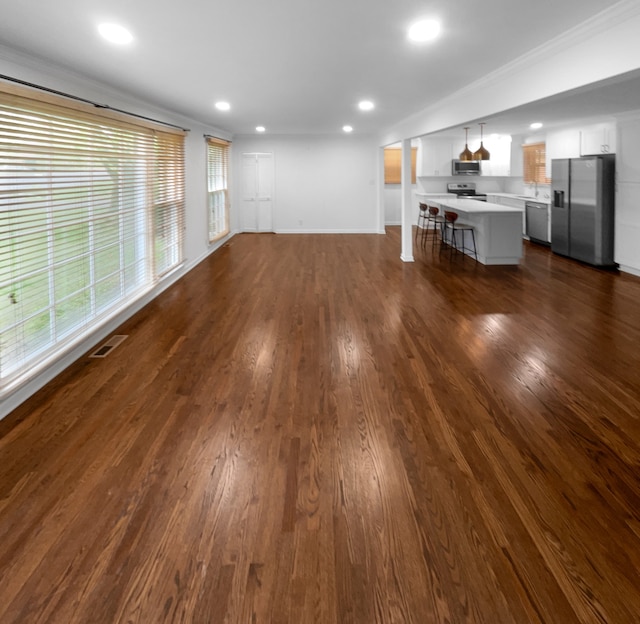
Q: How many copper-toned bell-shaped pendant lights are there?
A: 2